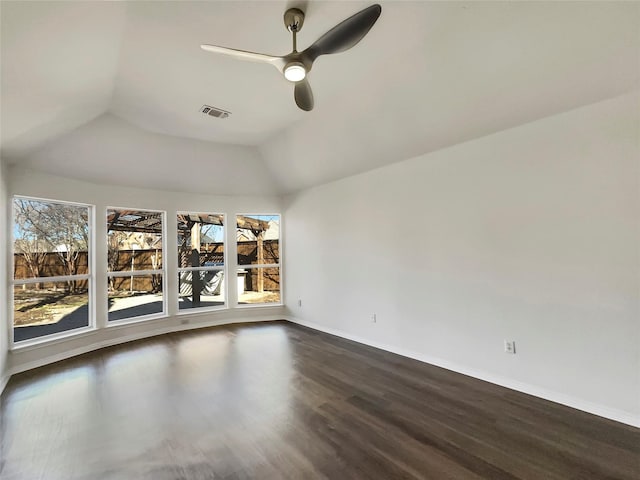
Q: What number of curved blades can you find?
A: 3